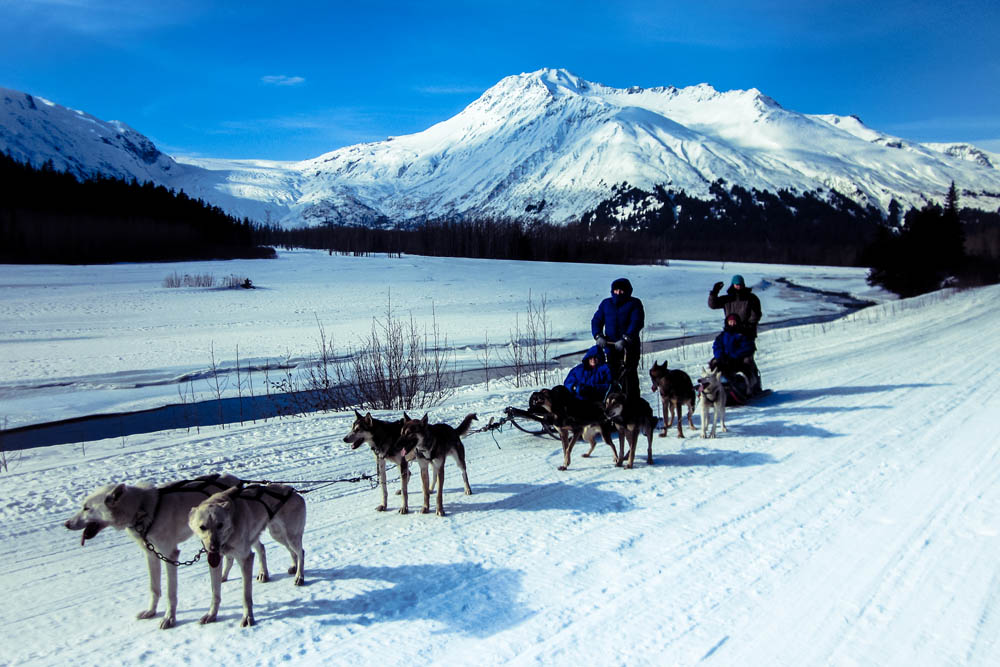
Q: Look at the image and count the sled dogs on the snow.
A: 8